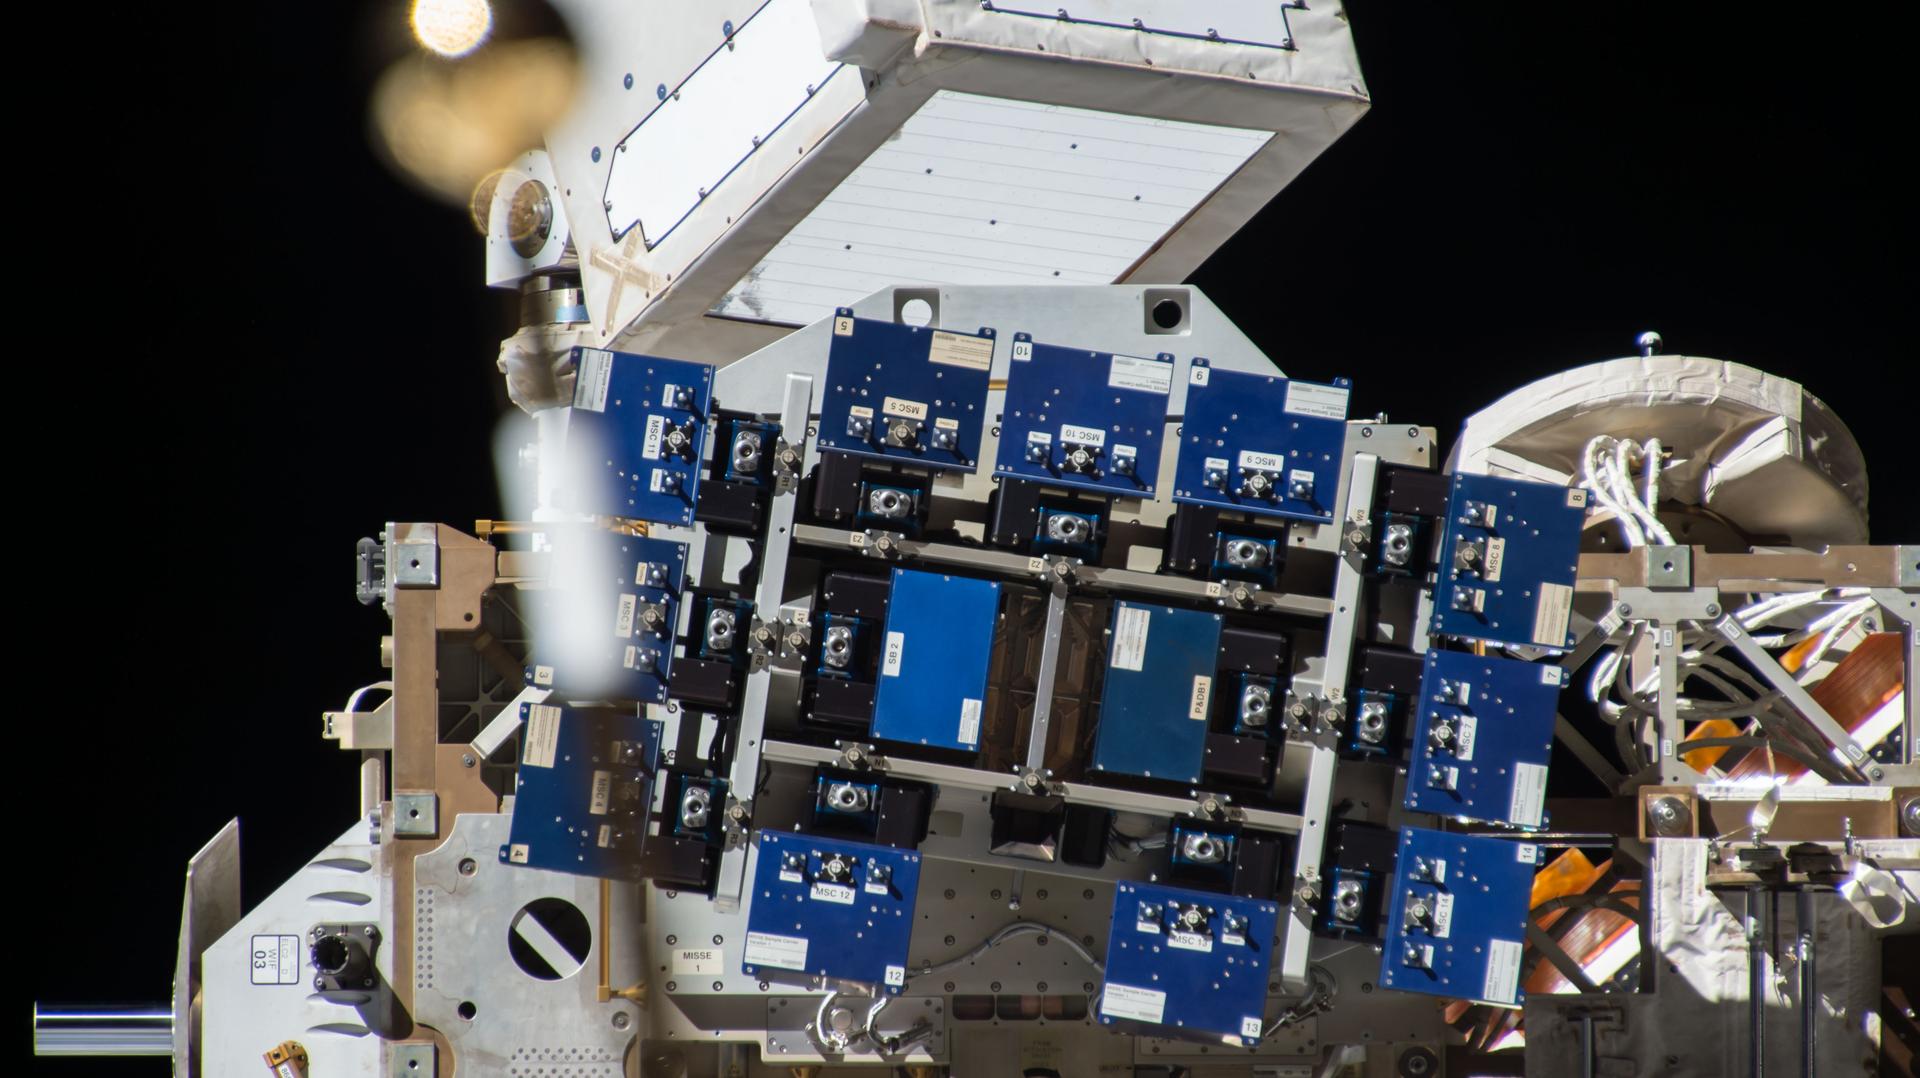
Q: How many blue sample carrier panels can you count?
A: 11